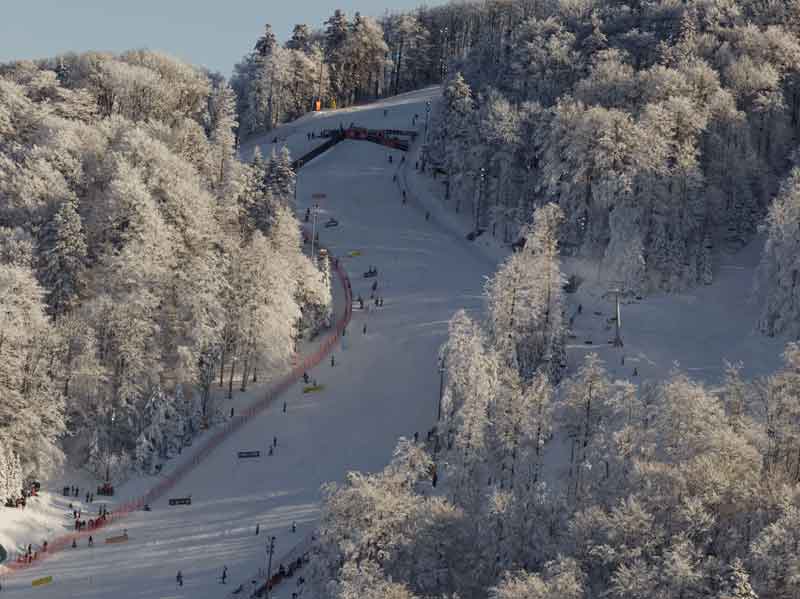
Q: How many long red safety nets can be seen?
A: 1